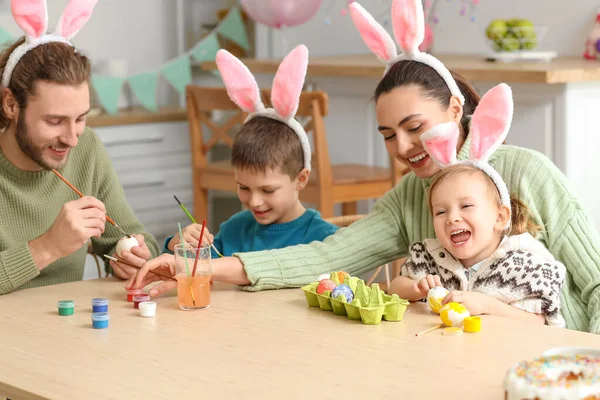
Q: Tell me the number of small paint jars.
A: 7